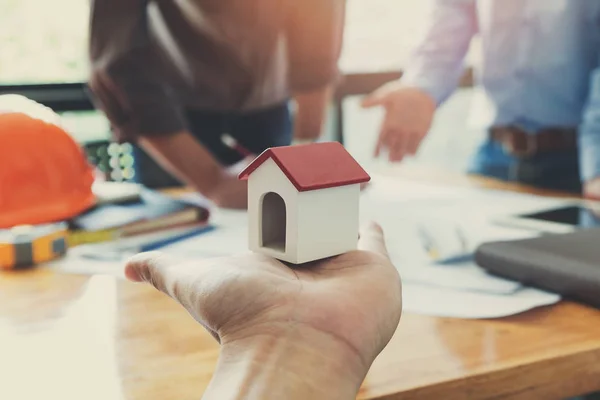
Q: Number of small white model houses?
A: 1